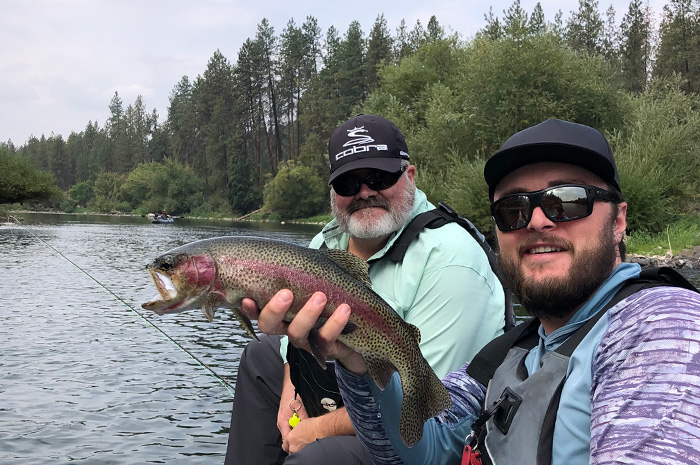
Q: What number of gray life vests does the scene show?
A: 1